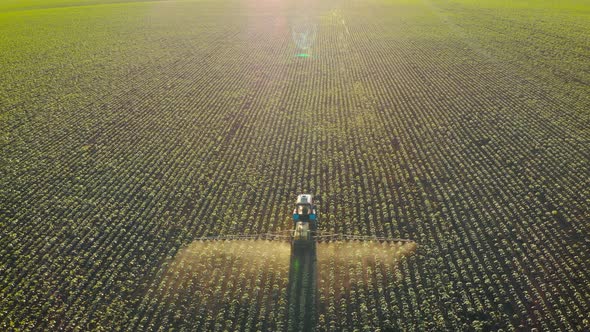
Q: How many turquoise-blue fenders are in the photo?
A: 2